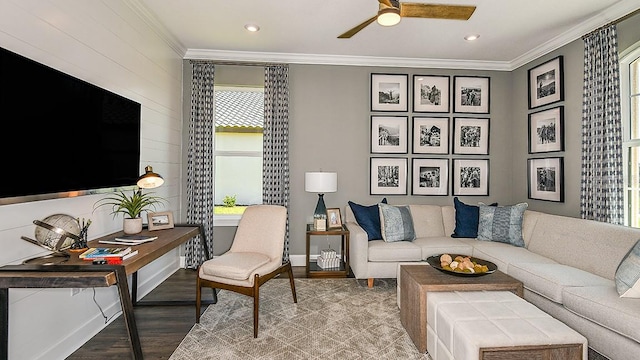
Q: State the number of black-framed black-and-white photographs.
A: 12